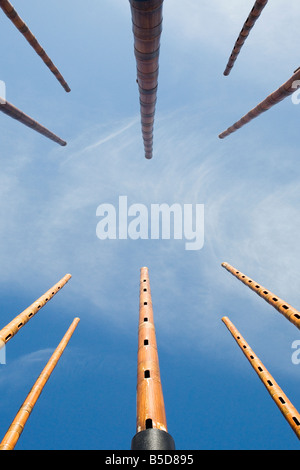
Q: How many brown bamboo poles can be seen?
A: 10